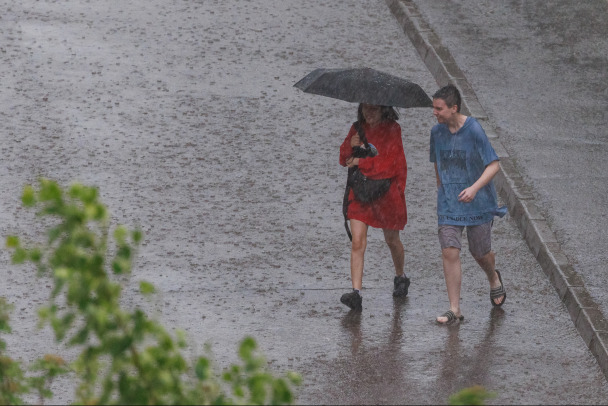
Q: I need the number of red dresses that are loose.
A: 1